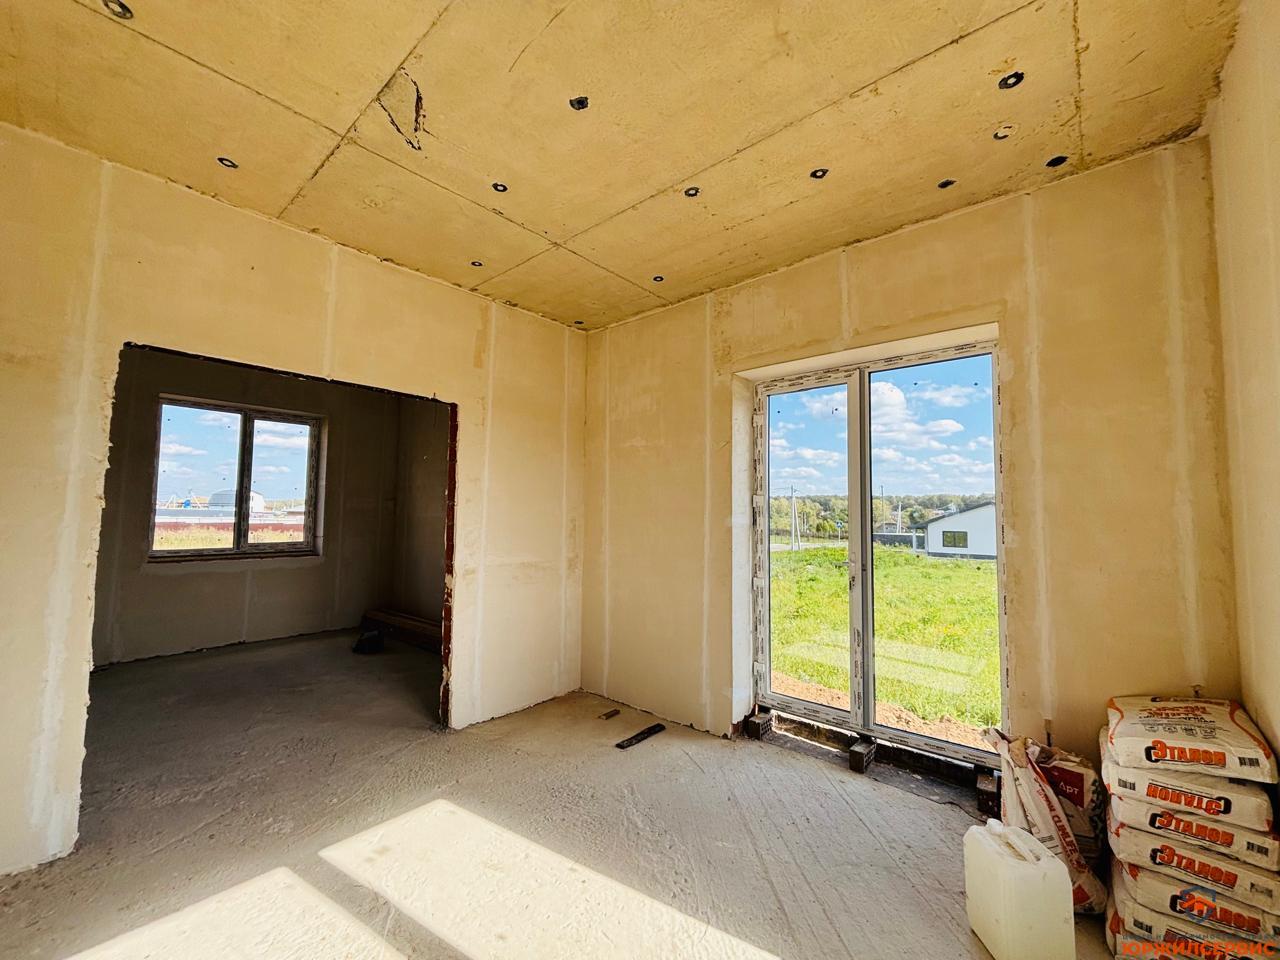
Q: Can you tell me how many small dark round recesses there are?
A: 13